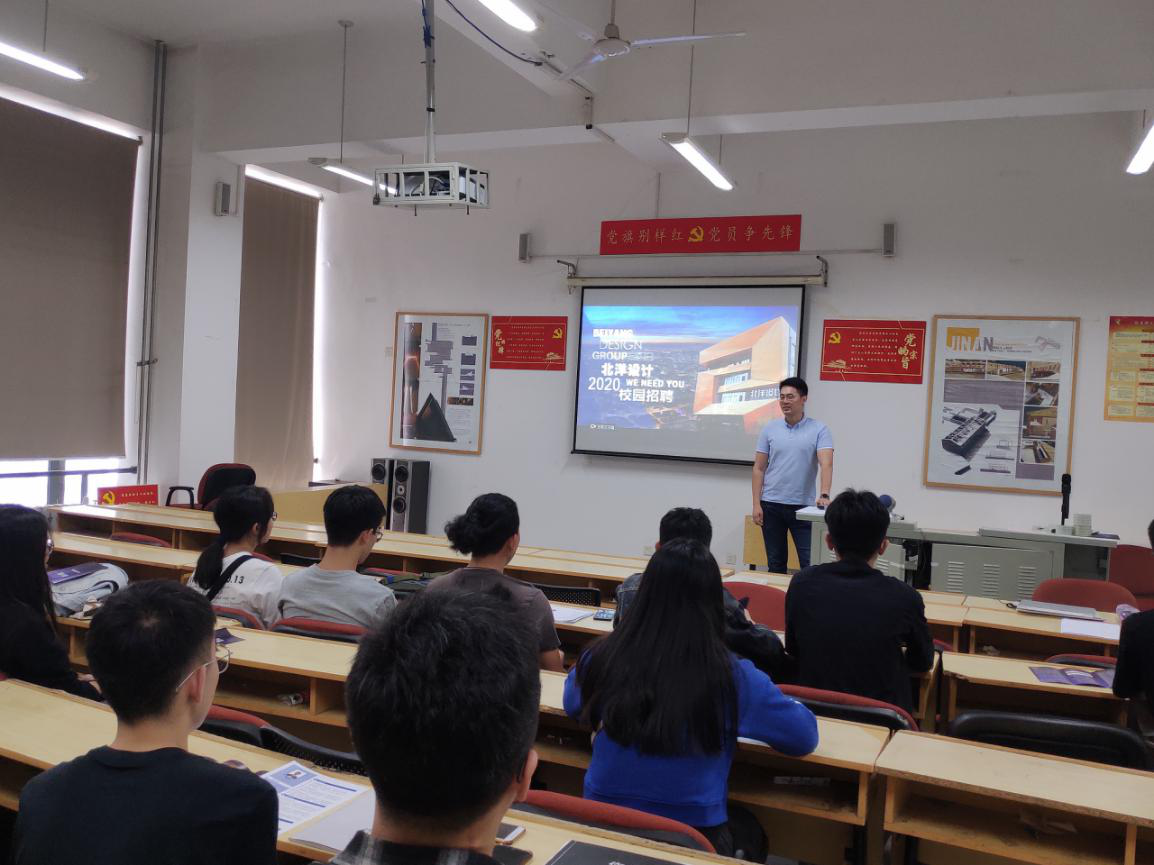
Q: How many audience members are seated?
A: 10